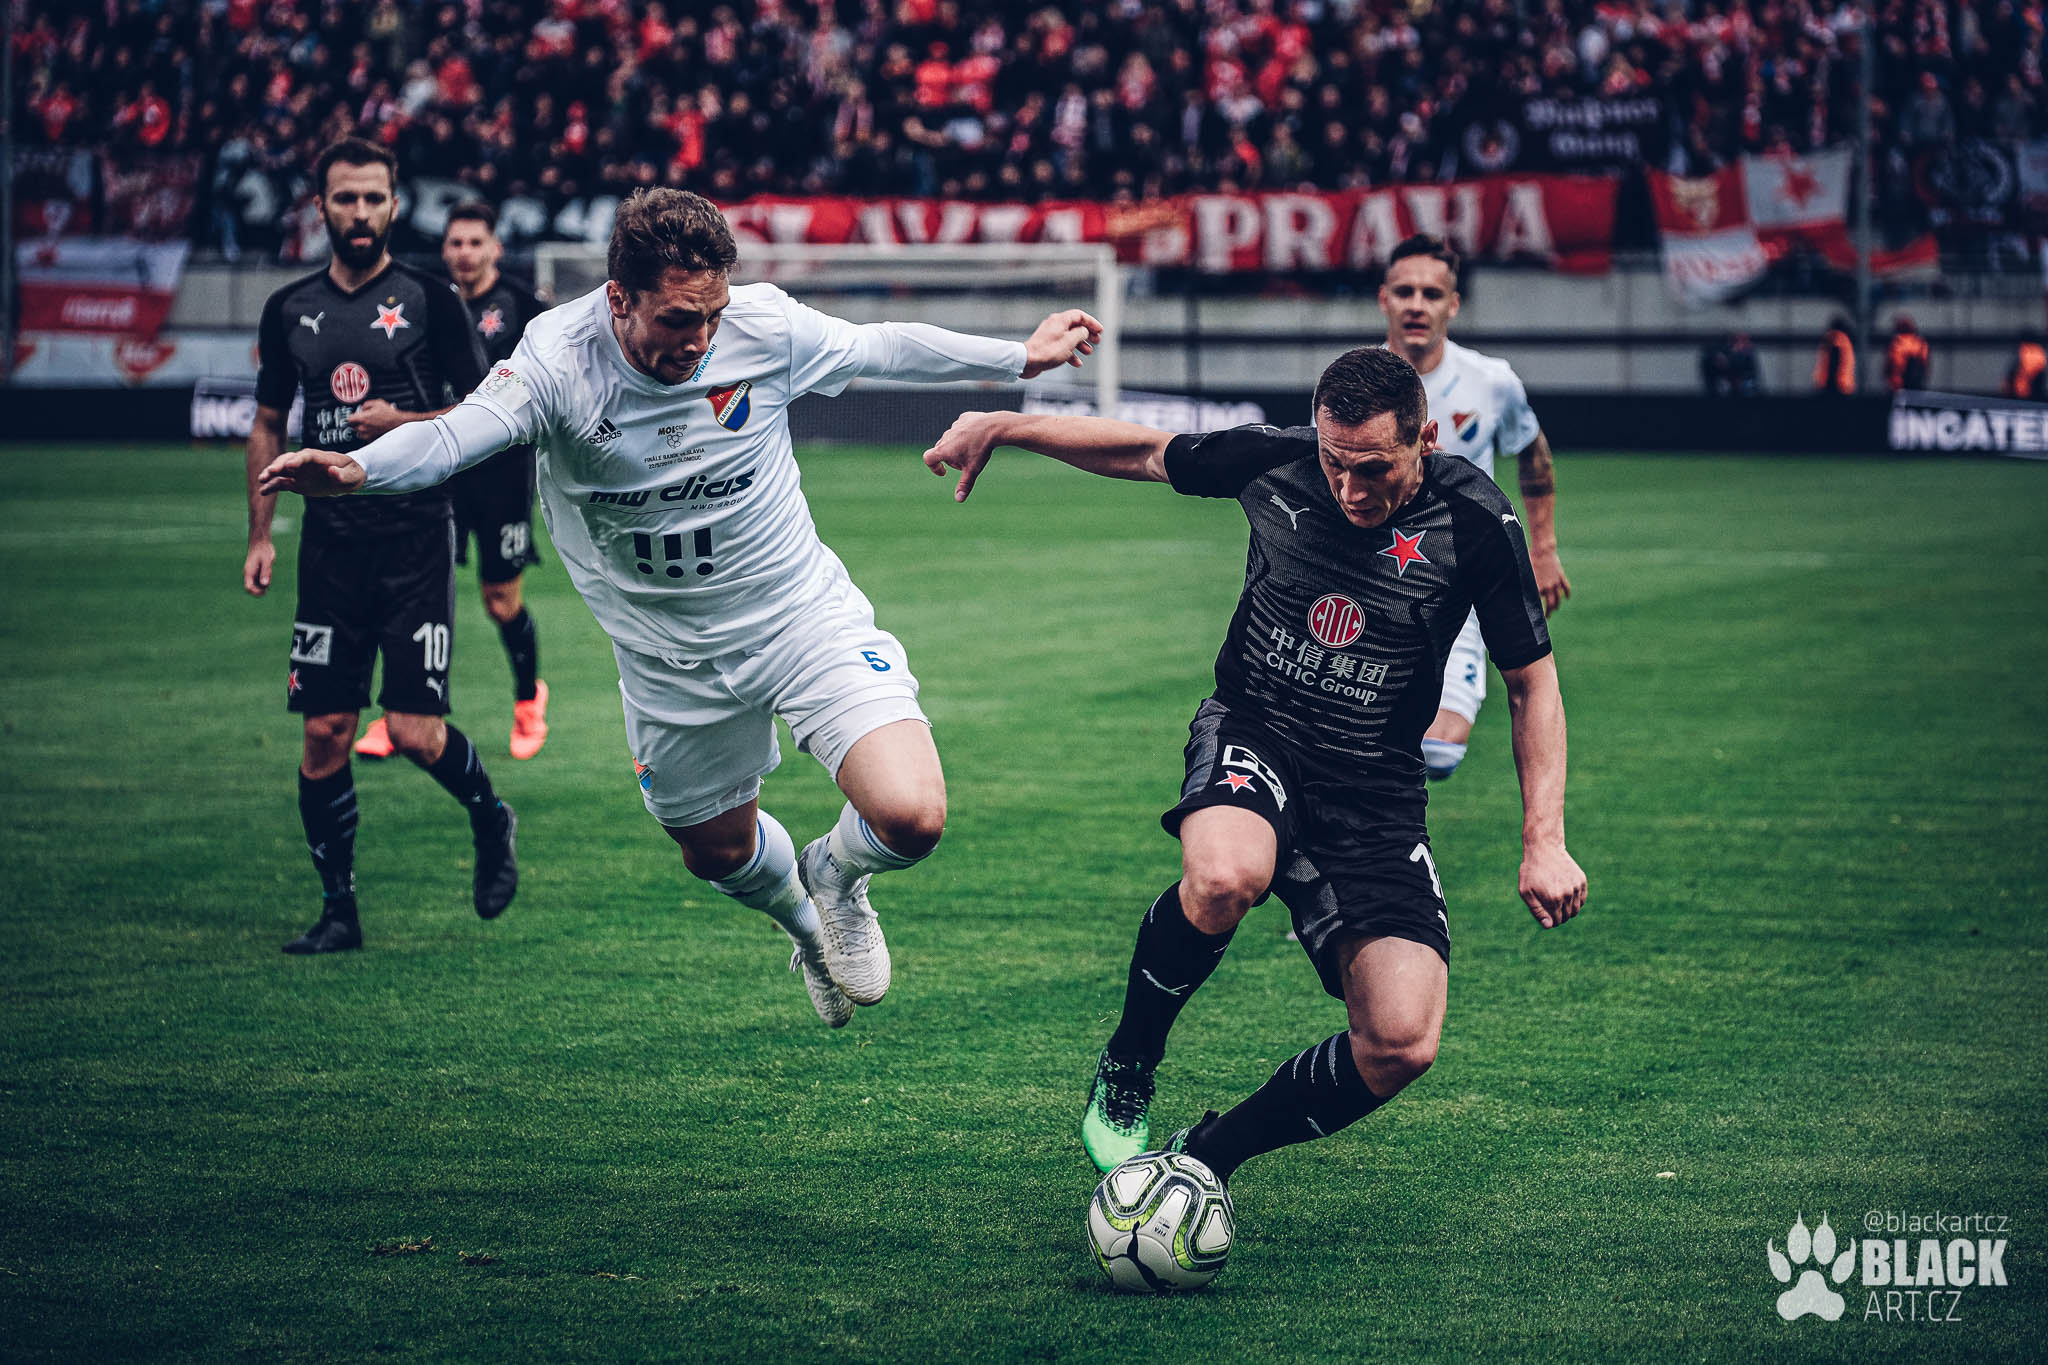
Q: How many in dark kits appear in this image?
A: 3